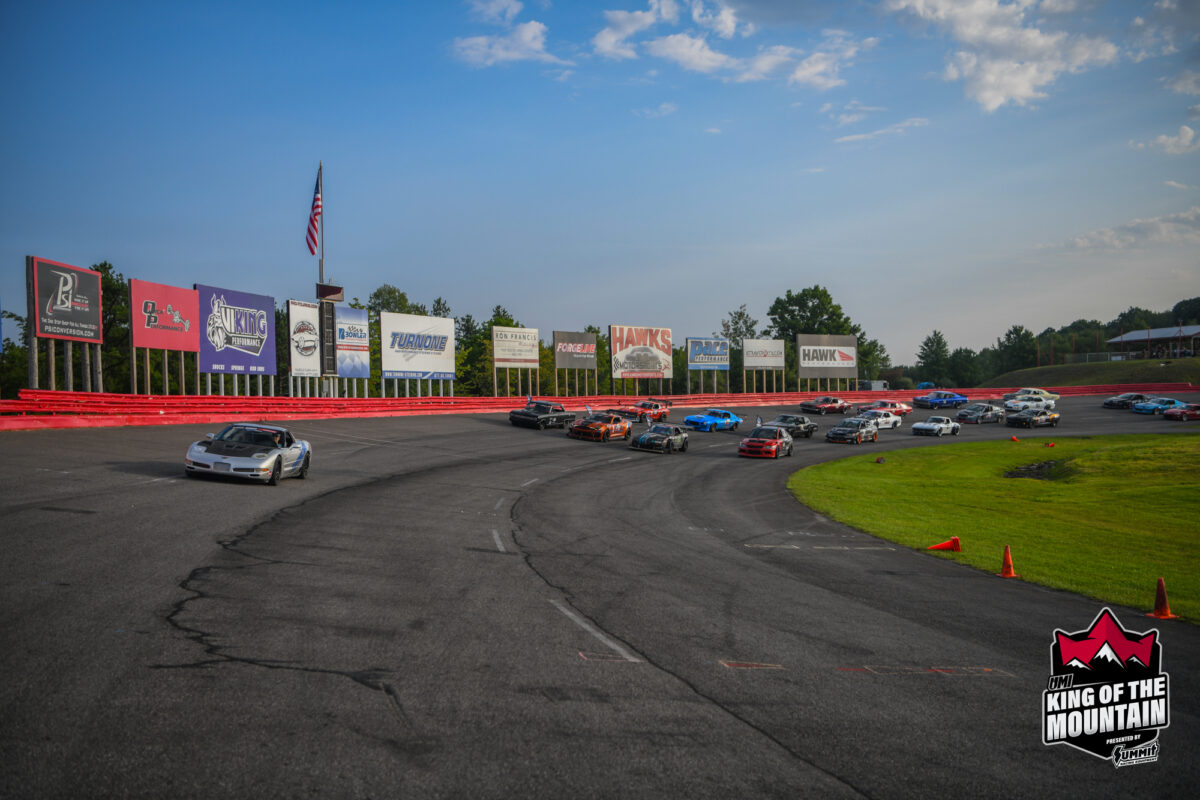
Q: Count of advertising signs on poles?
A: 12